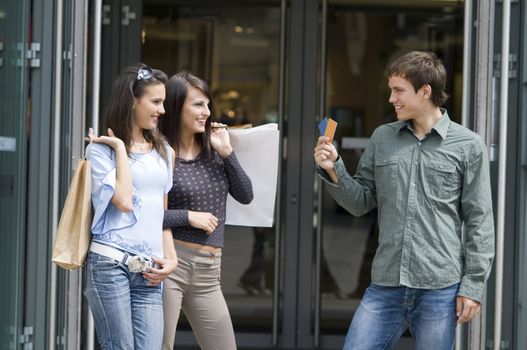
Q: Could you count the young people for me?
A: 3